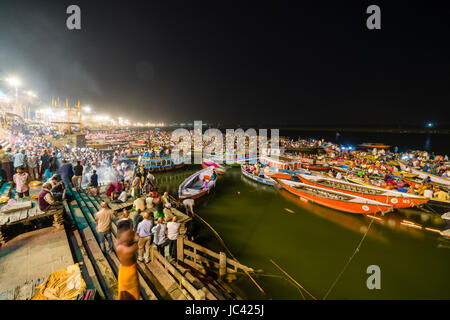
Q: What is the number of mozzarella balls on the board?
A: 0